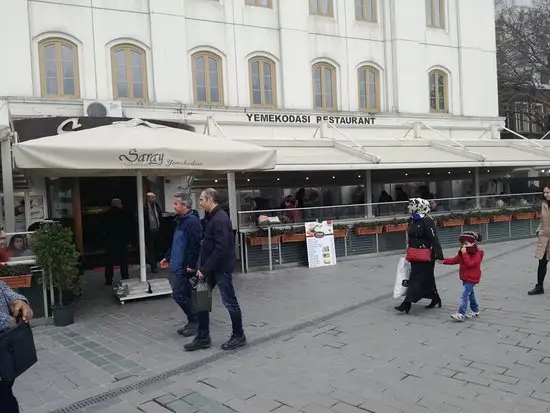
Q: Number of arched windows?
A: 7